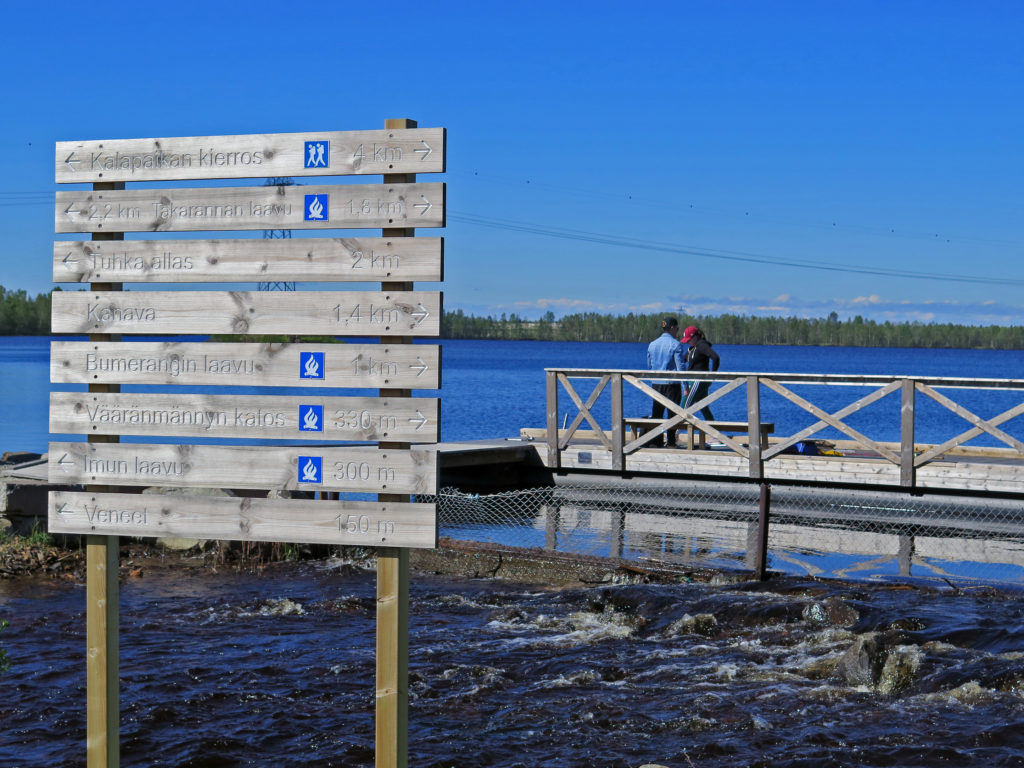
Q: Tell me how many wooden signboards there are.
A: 8